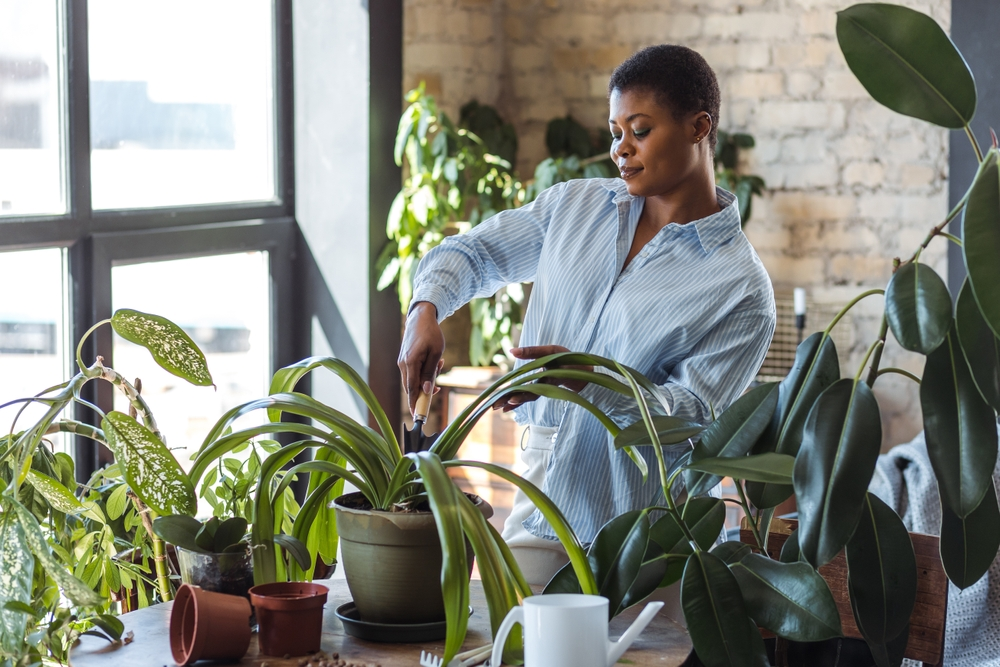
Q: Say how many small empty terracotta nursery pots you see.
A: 2